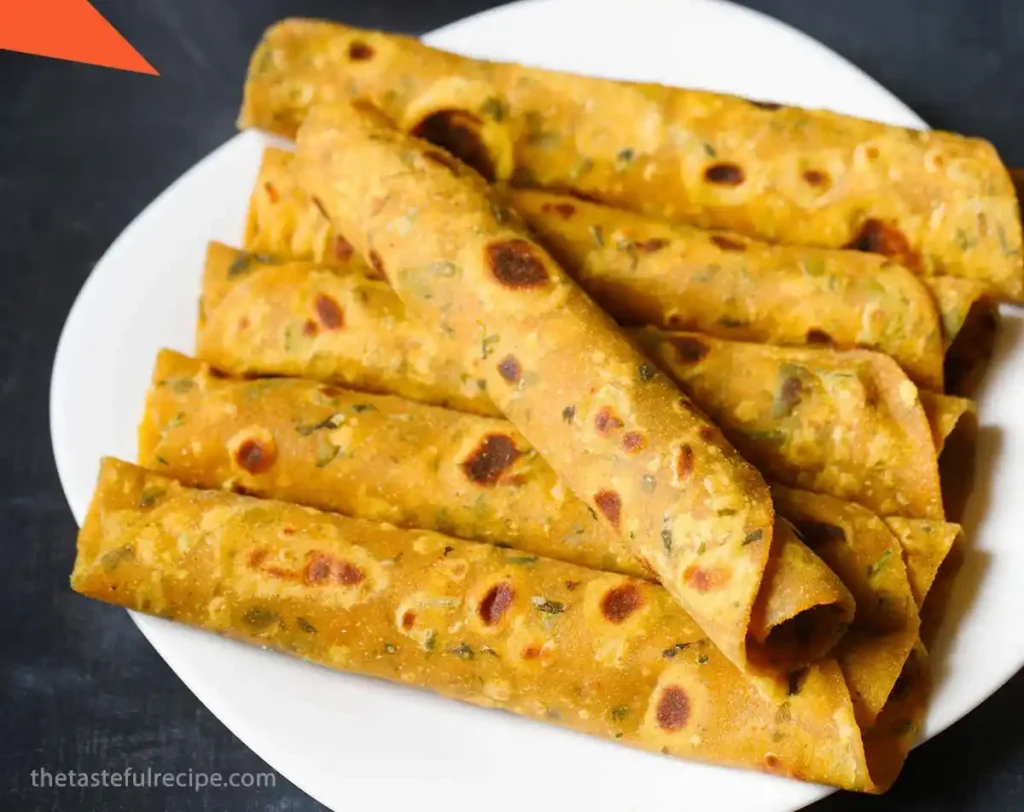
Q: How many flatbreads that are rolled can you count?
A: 6